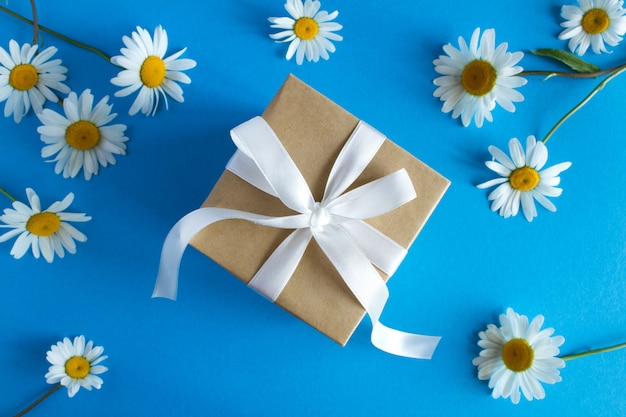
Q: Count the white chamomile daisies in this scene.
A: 10